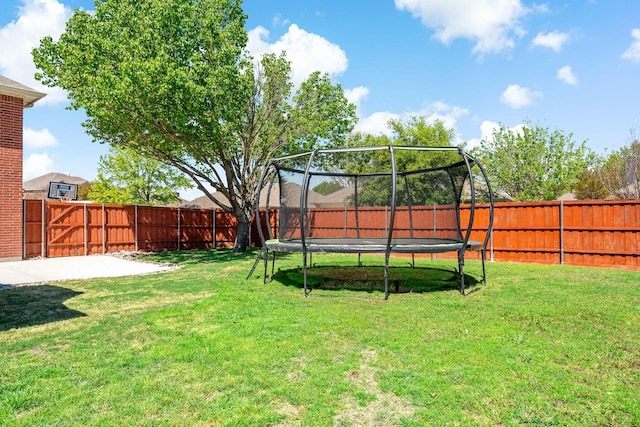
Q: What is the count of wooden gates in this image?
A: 1